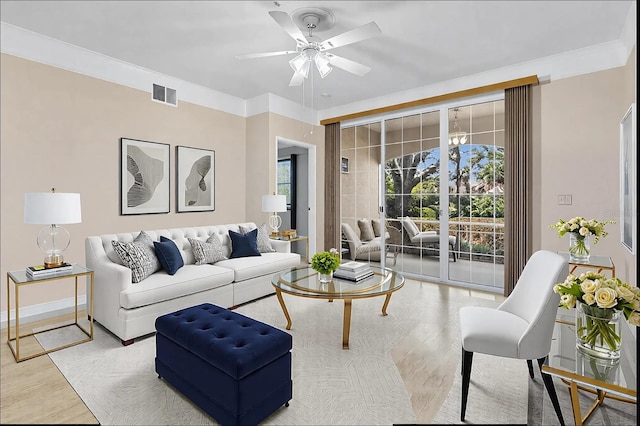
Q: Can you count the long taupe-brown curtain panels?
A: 2